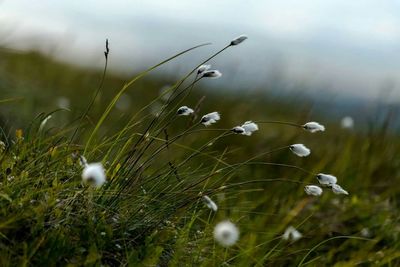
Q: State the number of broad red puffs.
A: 0